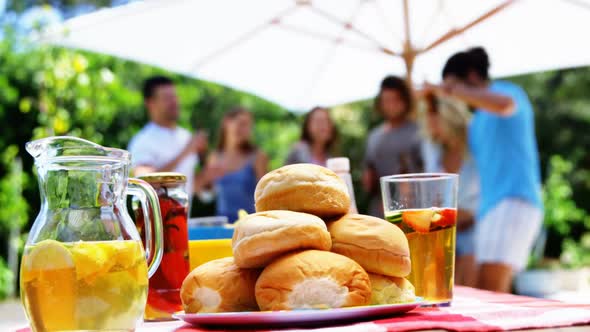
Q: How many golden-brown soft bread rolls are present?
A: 6